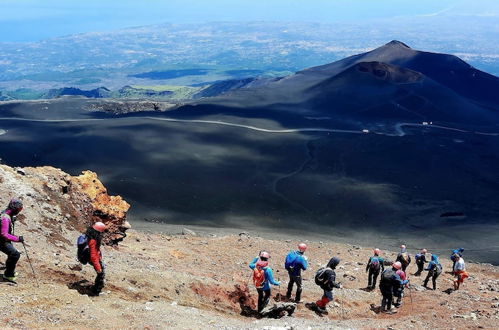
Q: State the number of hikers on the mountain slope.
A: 13